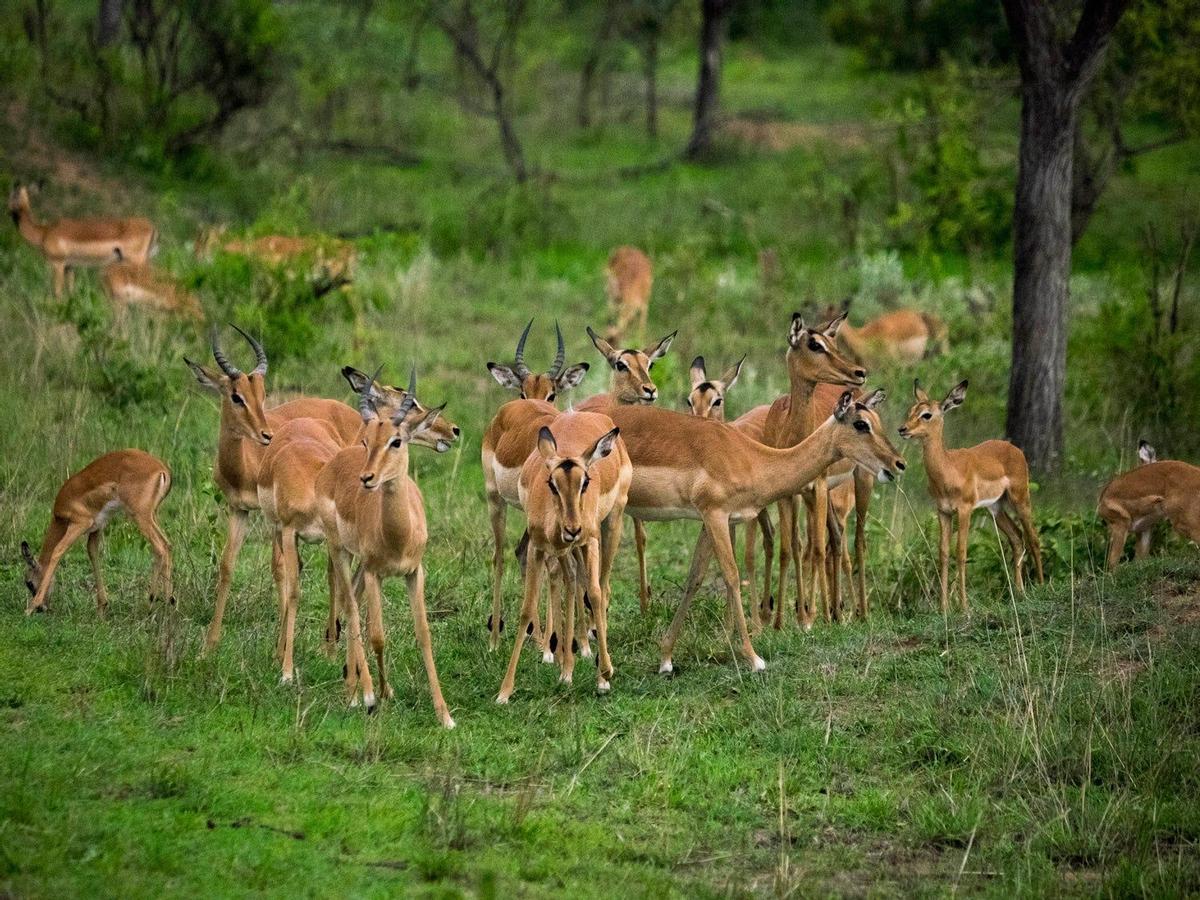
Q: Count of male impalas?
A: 3